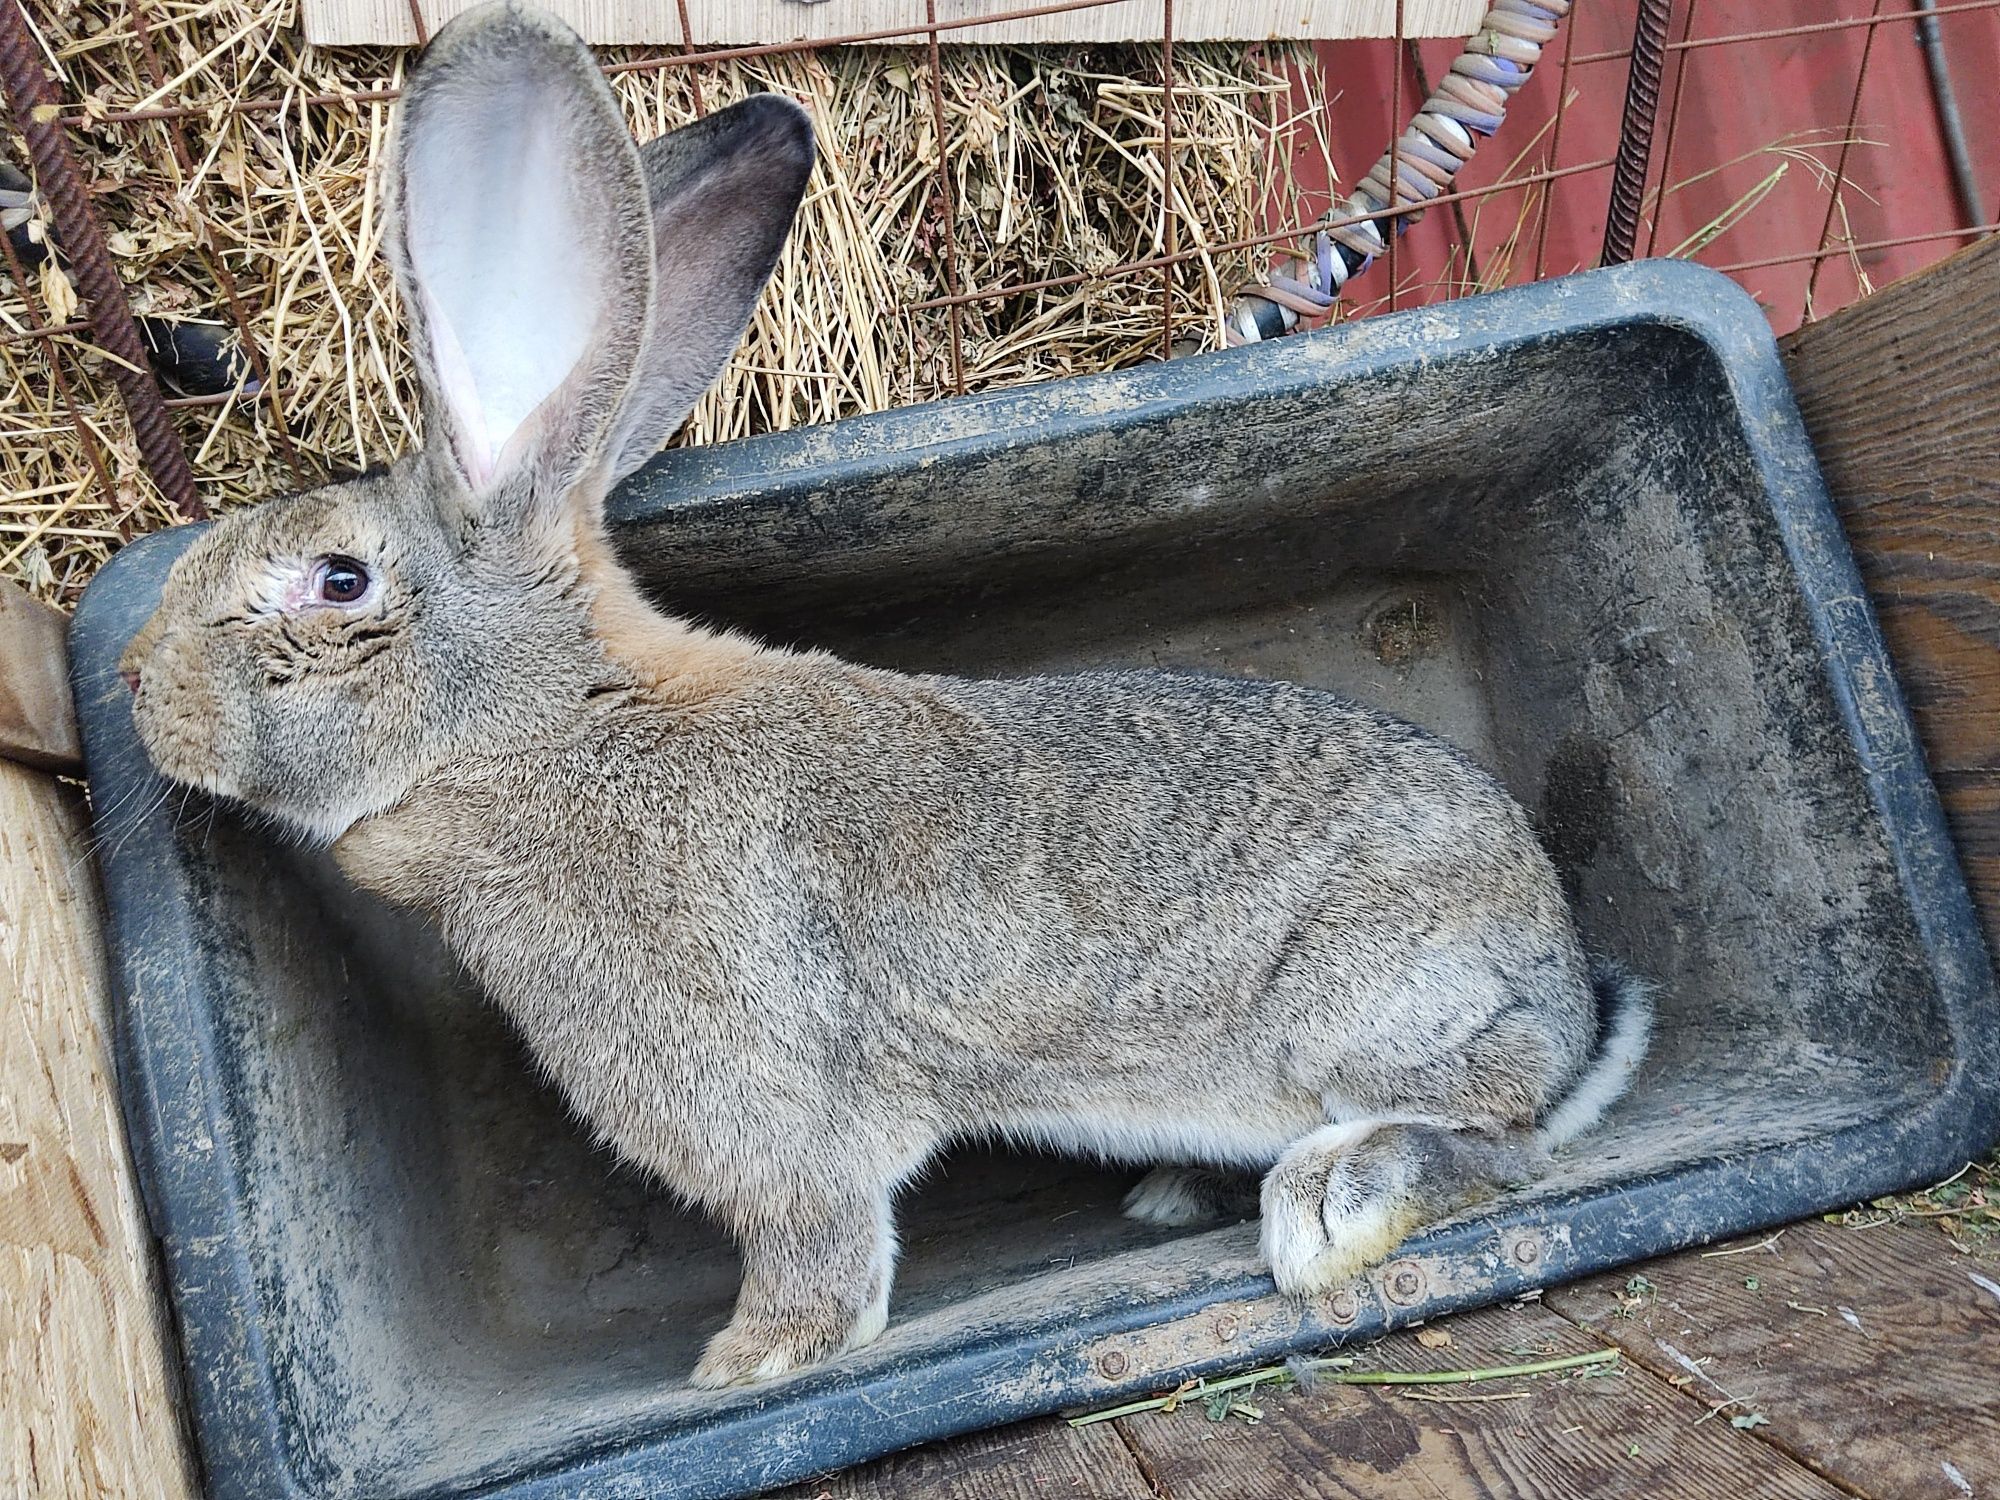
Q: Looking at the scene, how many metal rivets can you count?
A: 5